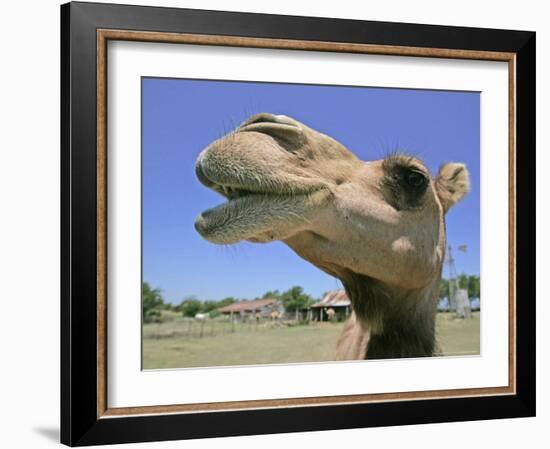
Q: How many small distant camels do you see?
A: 2